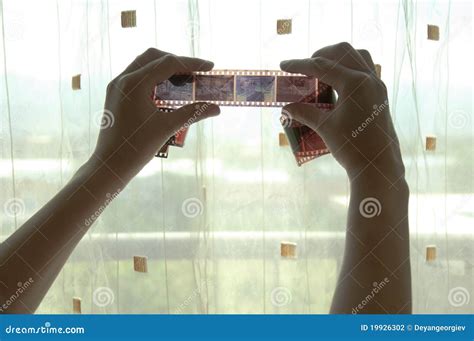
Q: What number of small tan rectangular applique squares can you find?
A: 11